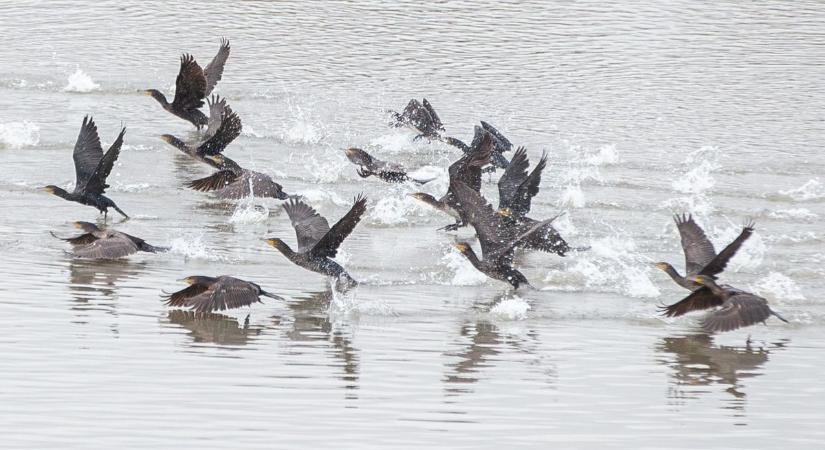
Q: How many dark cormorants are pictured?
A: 15